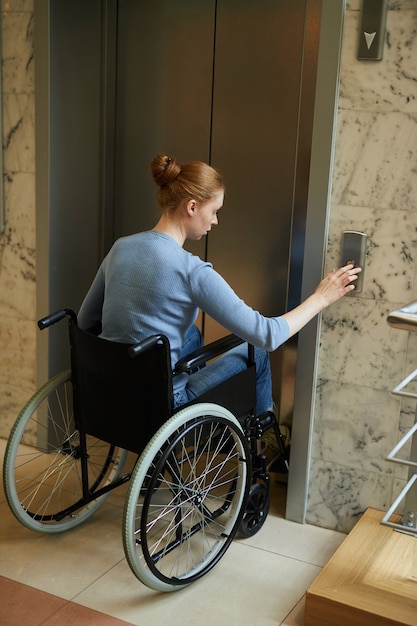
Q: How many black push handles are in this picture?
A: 2